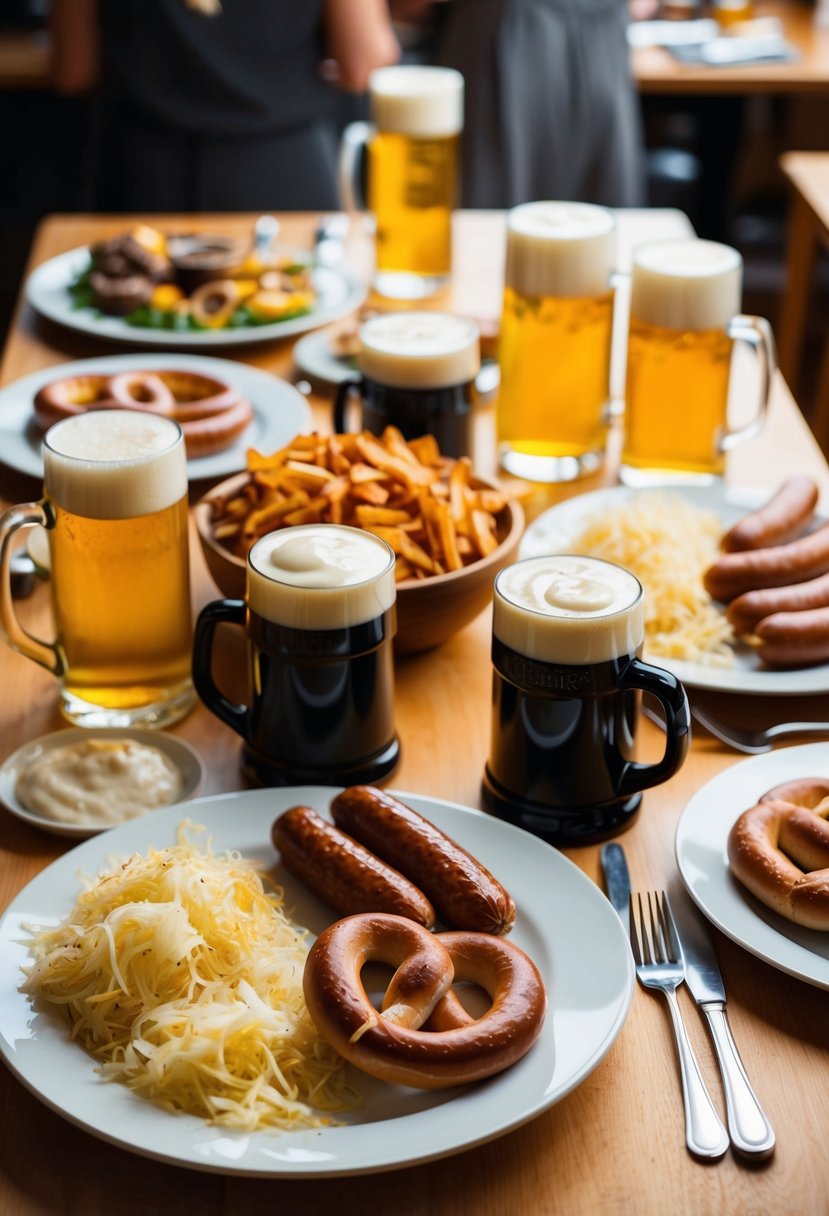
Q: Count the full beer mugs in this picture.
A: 7